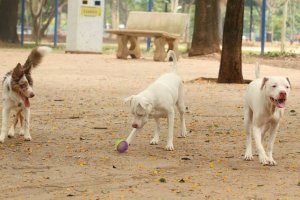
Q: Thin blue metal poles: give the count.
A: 4